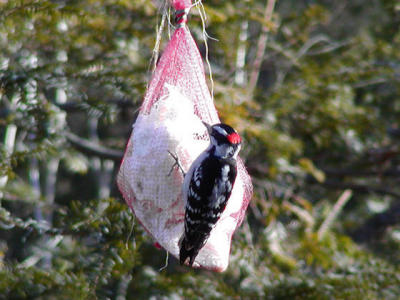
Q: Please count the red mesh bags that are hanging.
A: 1